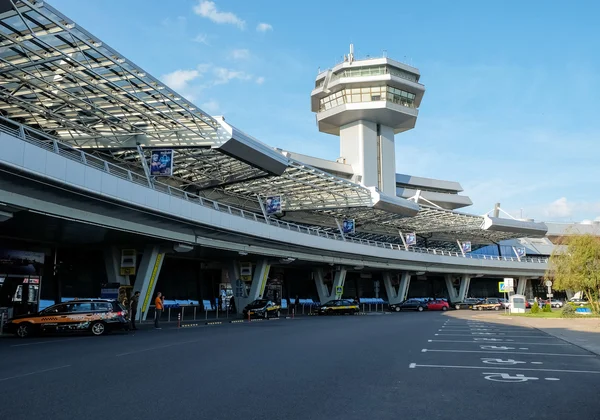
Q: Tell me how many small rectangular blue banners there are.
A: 6